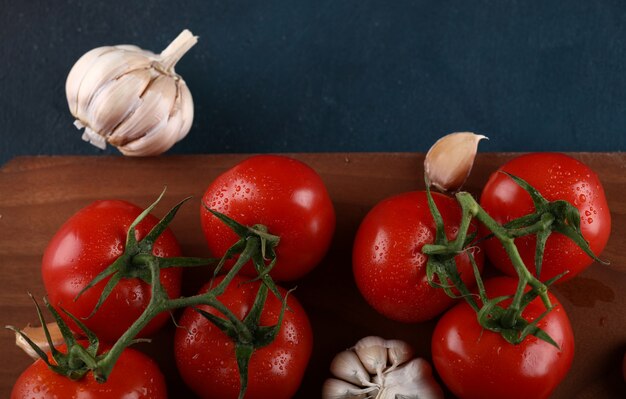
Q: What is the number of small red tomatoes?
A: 7